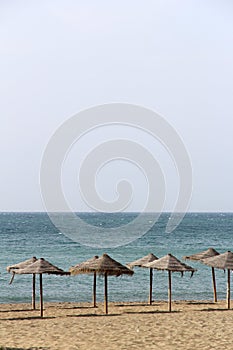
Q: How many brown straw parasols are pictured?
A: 8